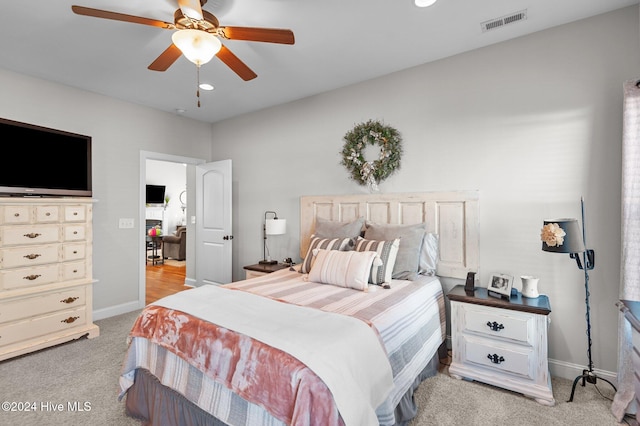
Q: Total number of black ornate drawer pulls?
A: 2